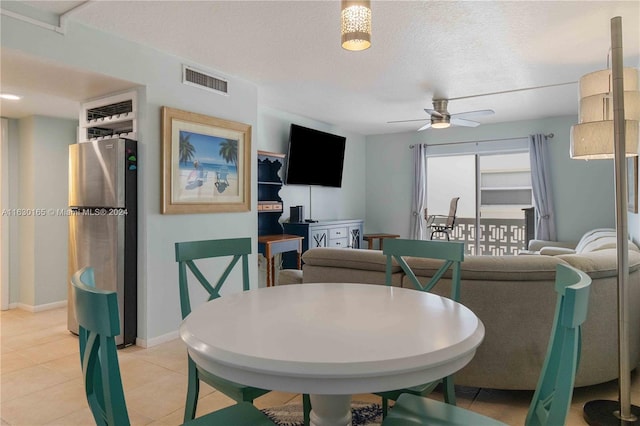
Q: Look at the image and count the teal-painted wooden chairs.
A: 4